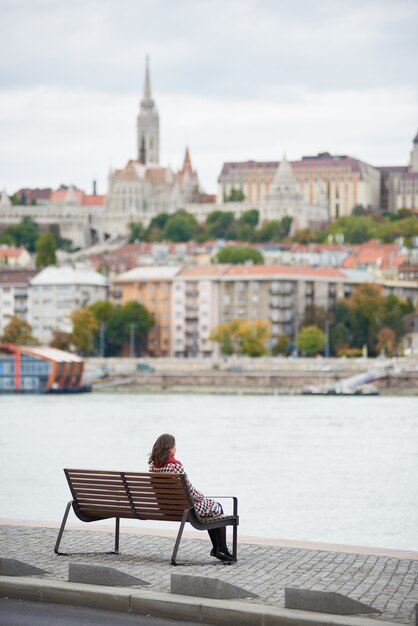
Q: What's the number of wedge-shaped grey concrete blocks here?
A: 4